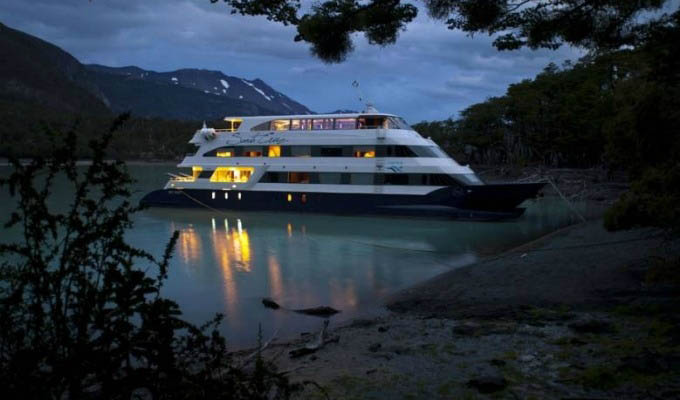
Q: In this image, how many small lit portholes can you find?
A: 5